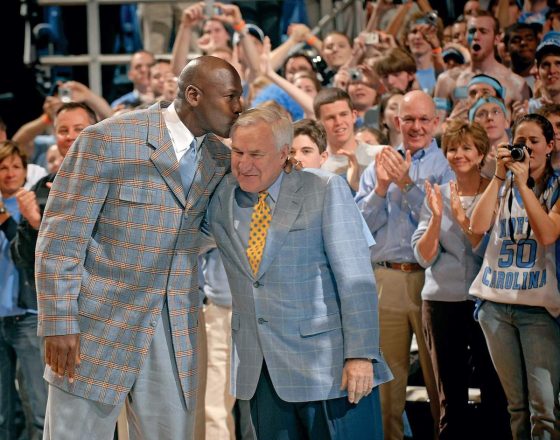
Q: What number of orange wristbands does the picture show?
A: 4